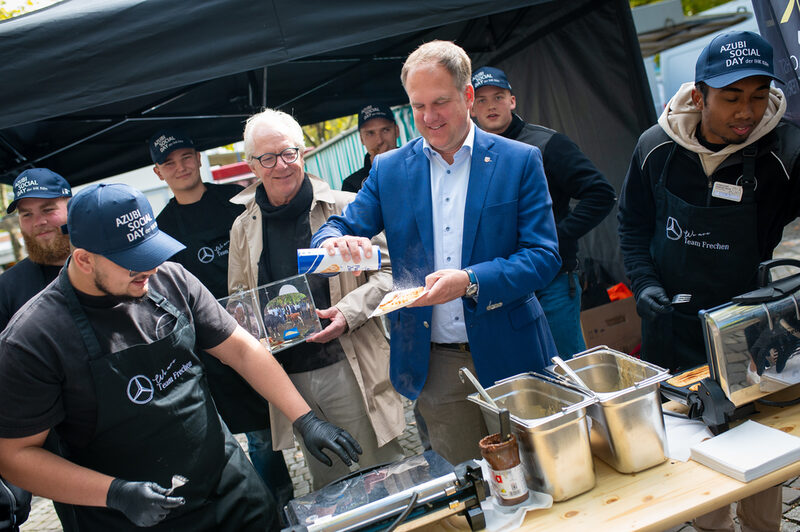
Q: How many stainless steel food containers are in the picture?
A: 2